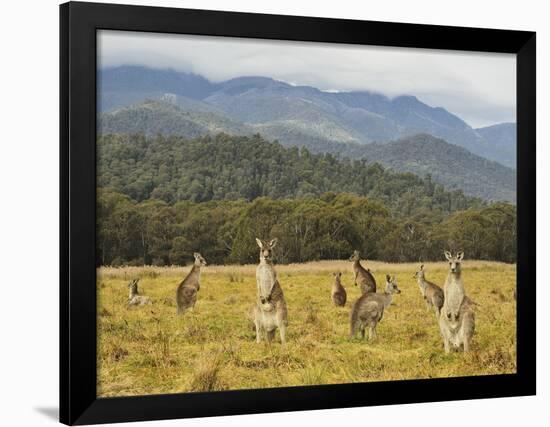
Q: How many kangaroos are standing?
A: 7